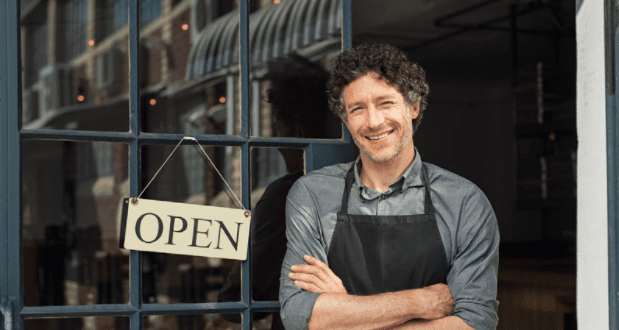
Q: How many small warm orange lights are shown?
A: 6